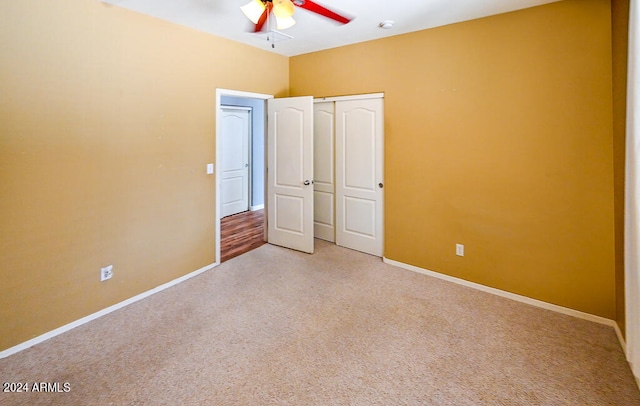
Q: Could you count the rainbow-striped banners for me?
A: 0